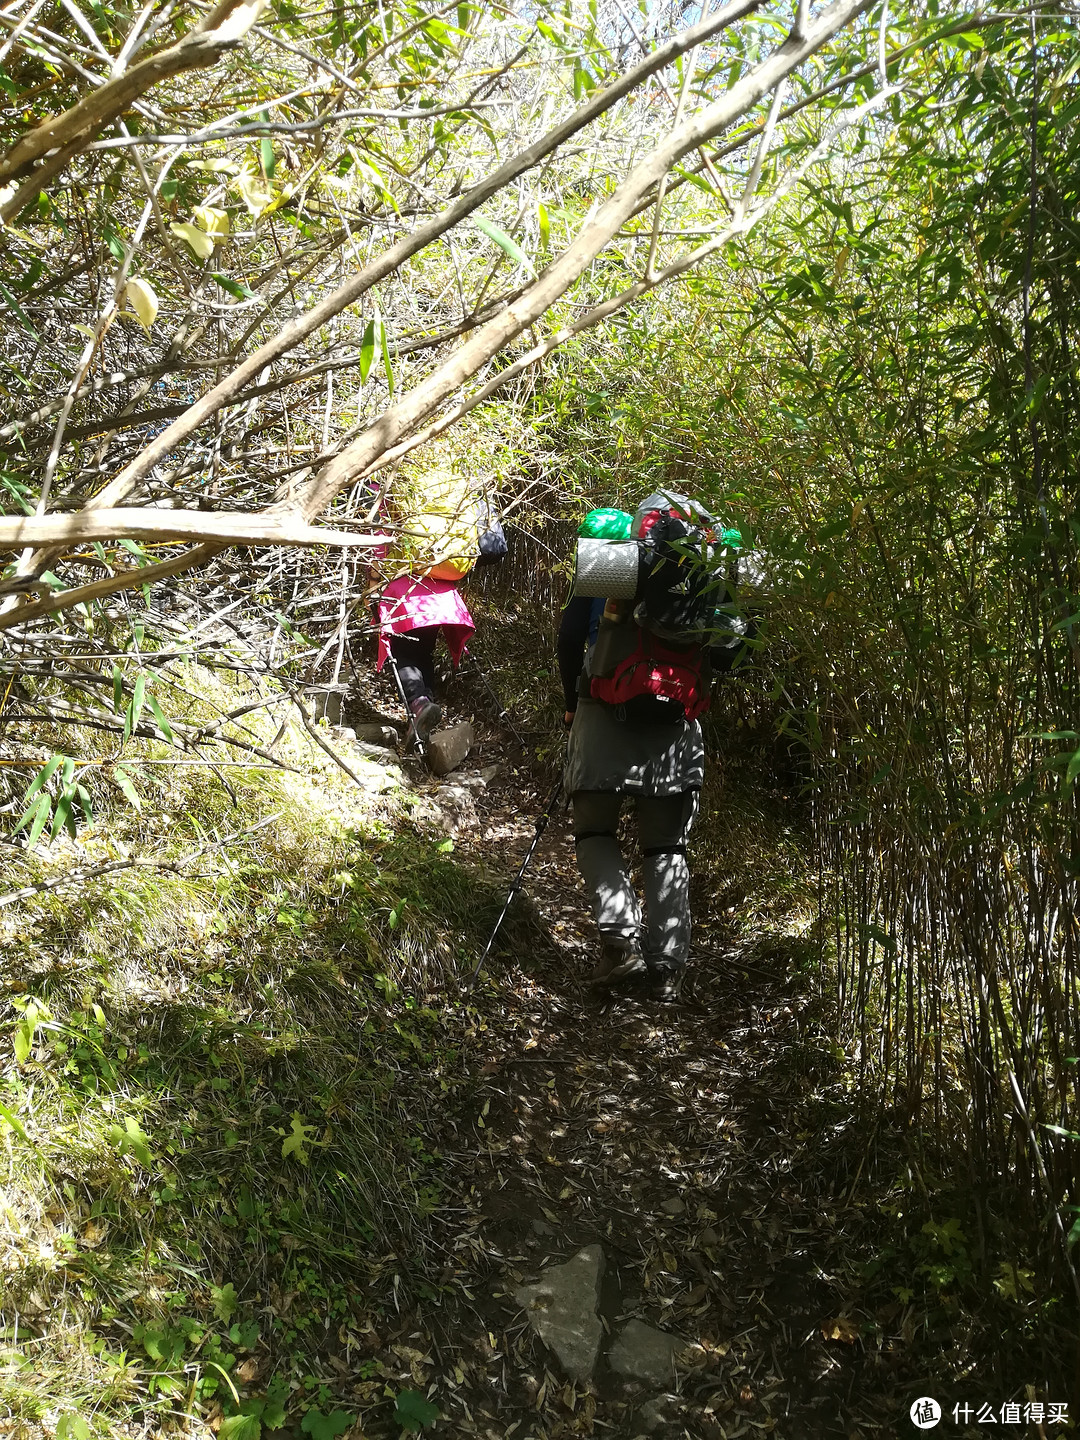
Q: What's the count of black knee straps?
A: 2